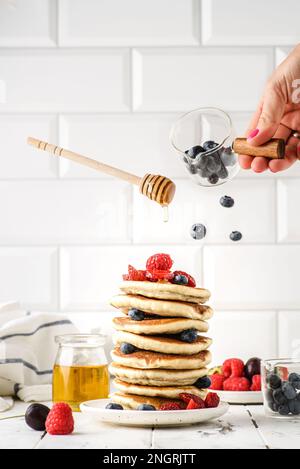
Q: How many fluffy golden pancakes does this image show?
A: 8